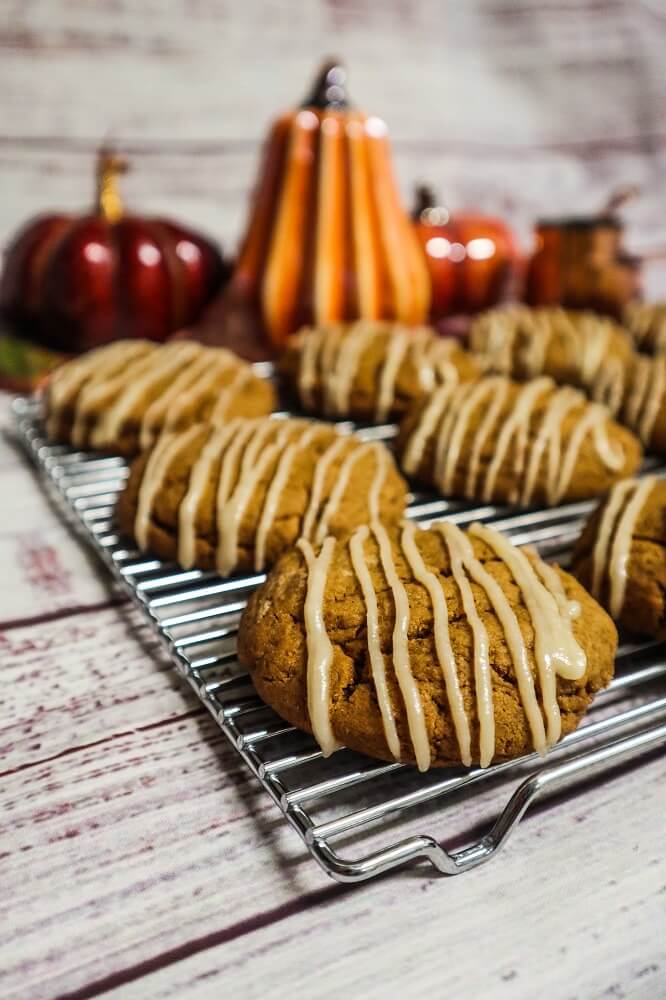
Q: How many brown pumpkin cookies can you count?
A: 9